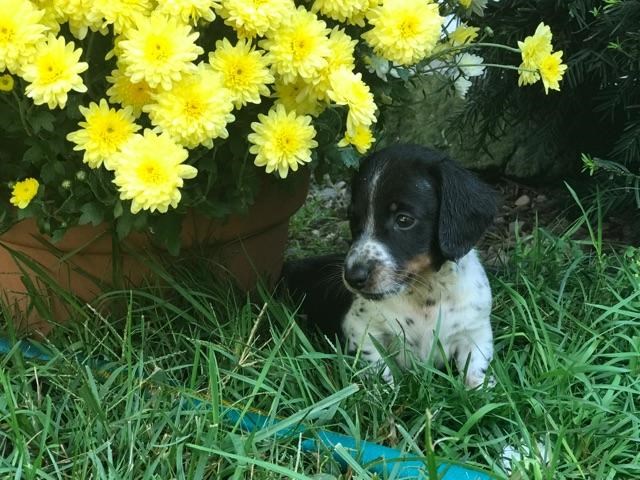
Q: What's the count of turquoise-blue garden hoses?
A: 1